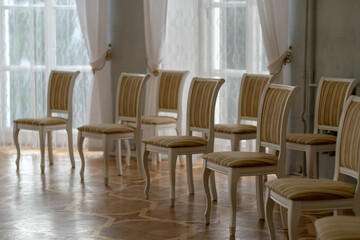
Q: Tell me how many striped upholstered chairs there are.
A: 9